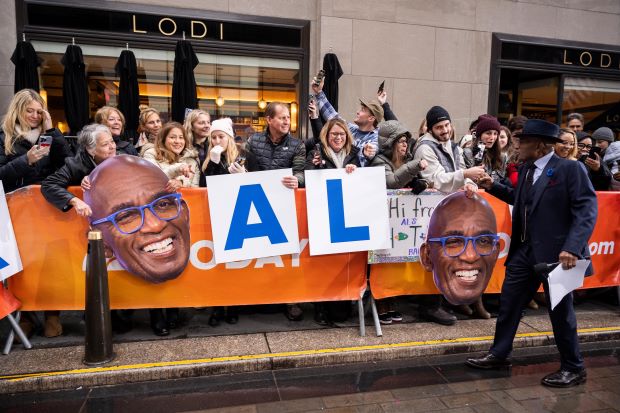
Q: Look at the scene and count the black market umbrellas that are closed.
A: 5